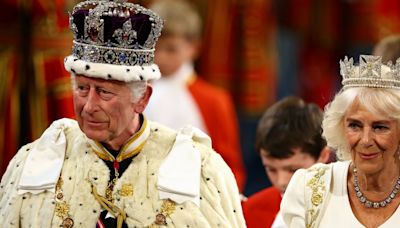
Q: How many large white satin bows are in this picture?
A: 2